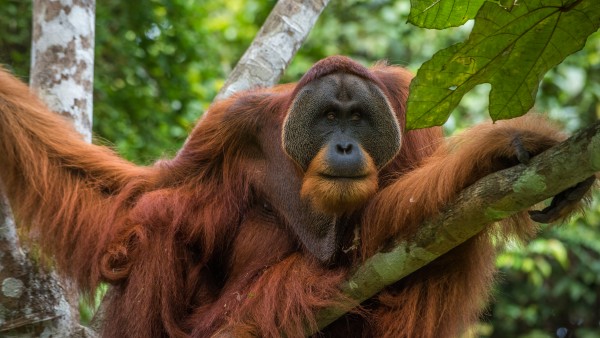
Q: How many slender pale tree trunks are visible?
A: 2